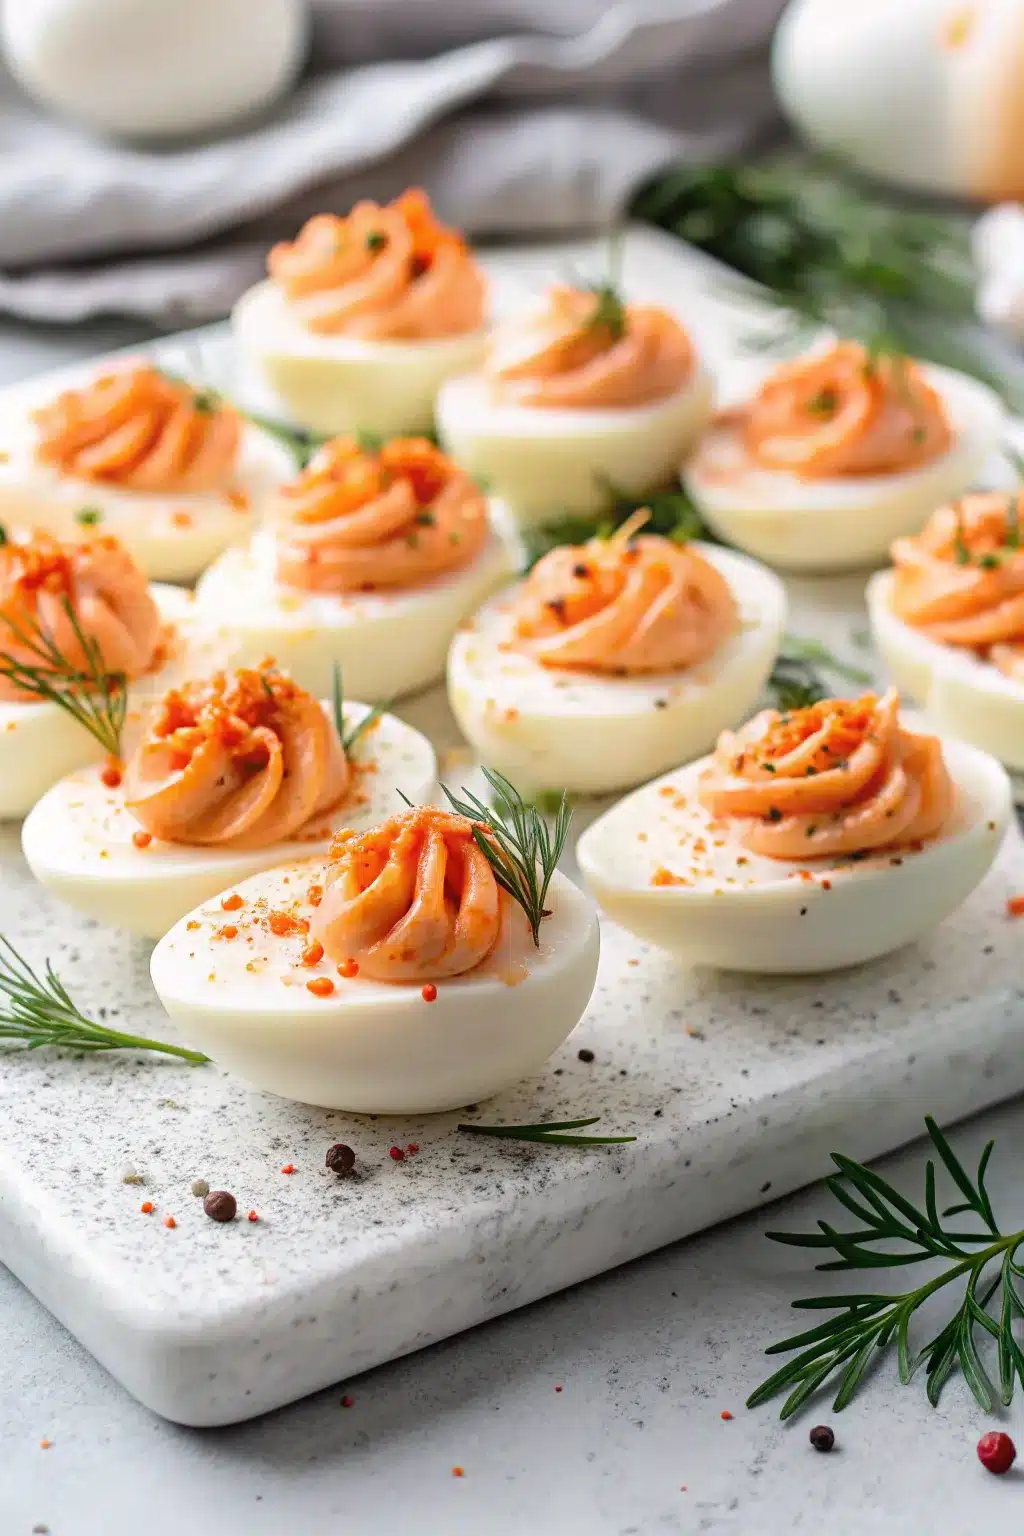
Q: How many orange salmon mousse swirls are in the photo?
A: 11